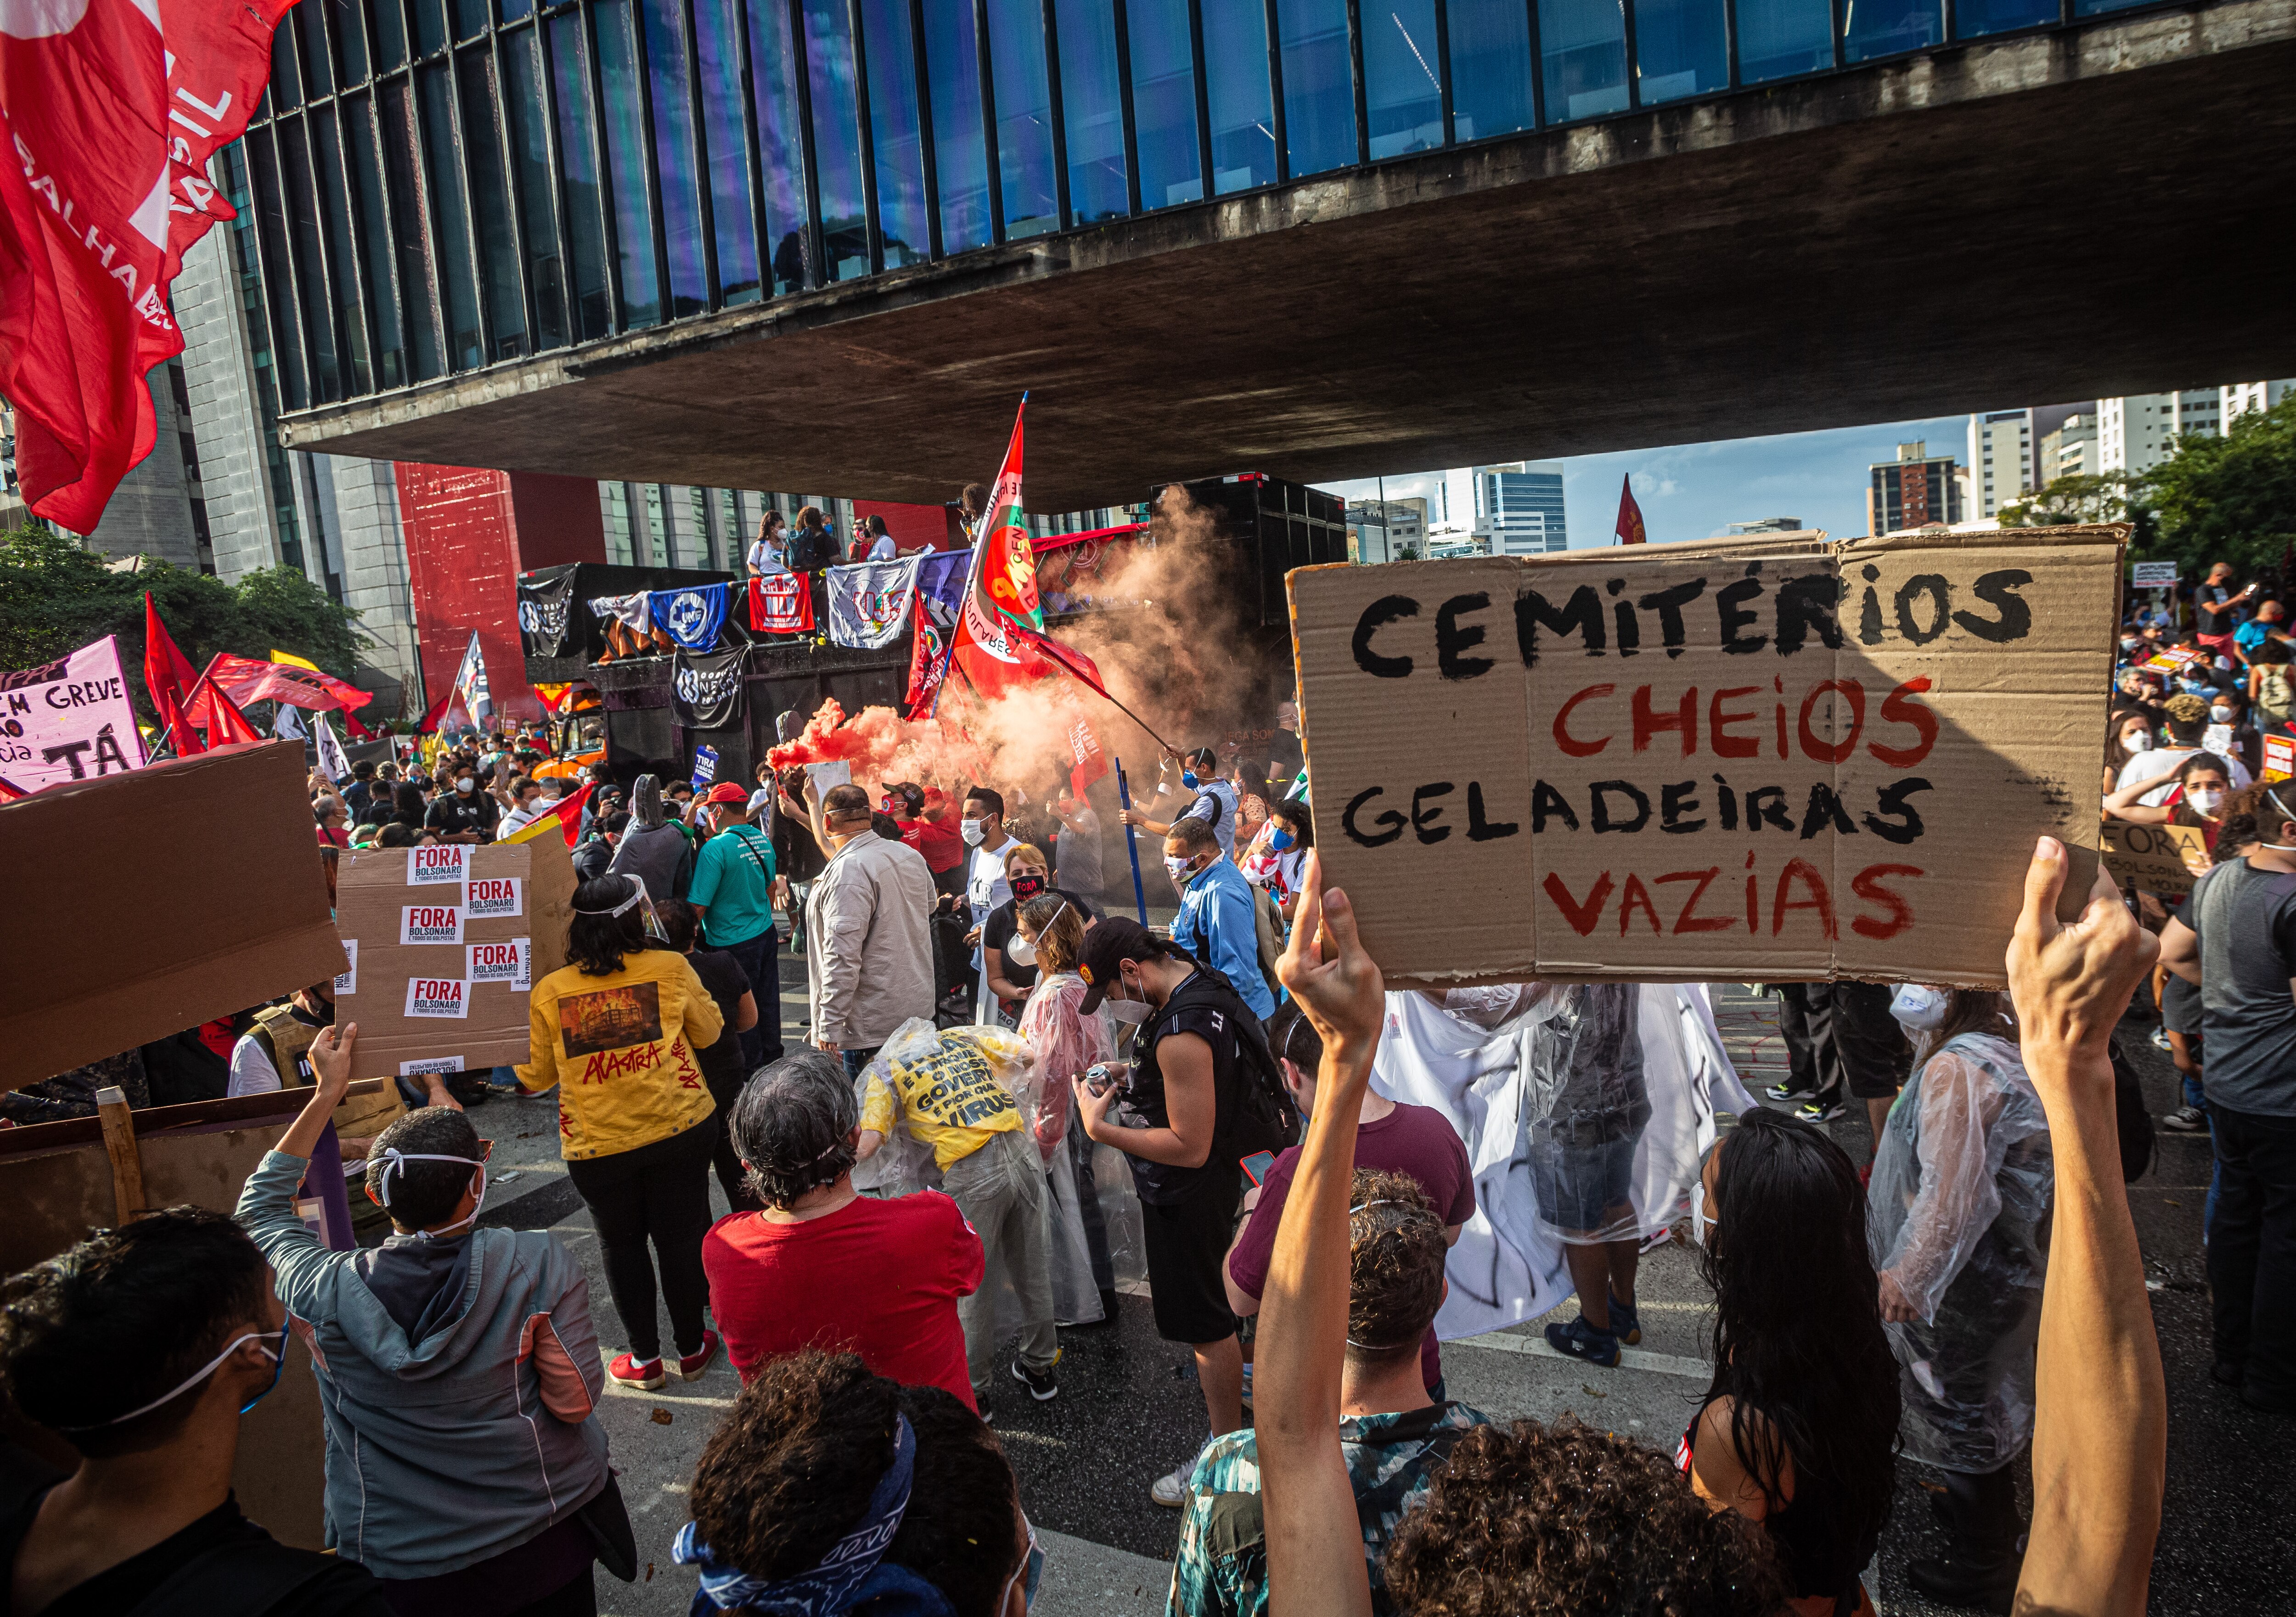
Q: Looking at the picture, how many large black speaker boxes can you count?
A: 2